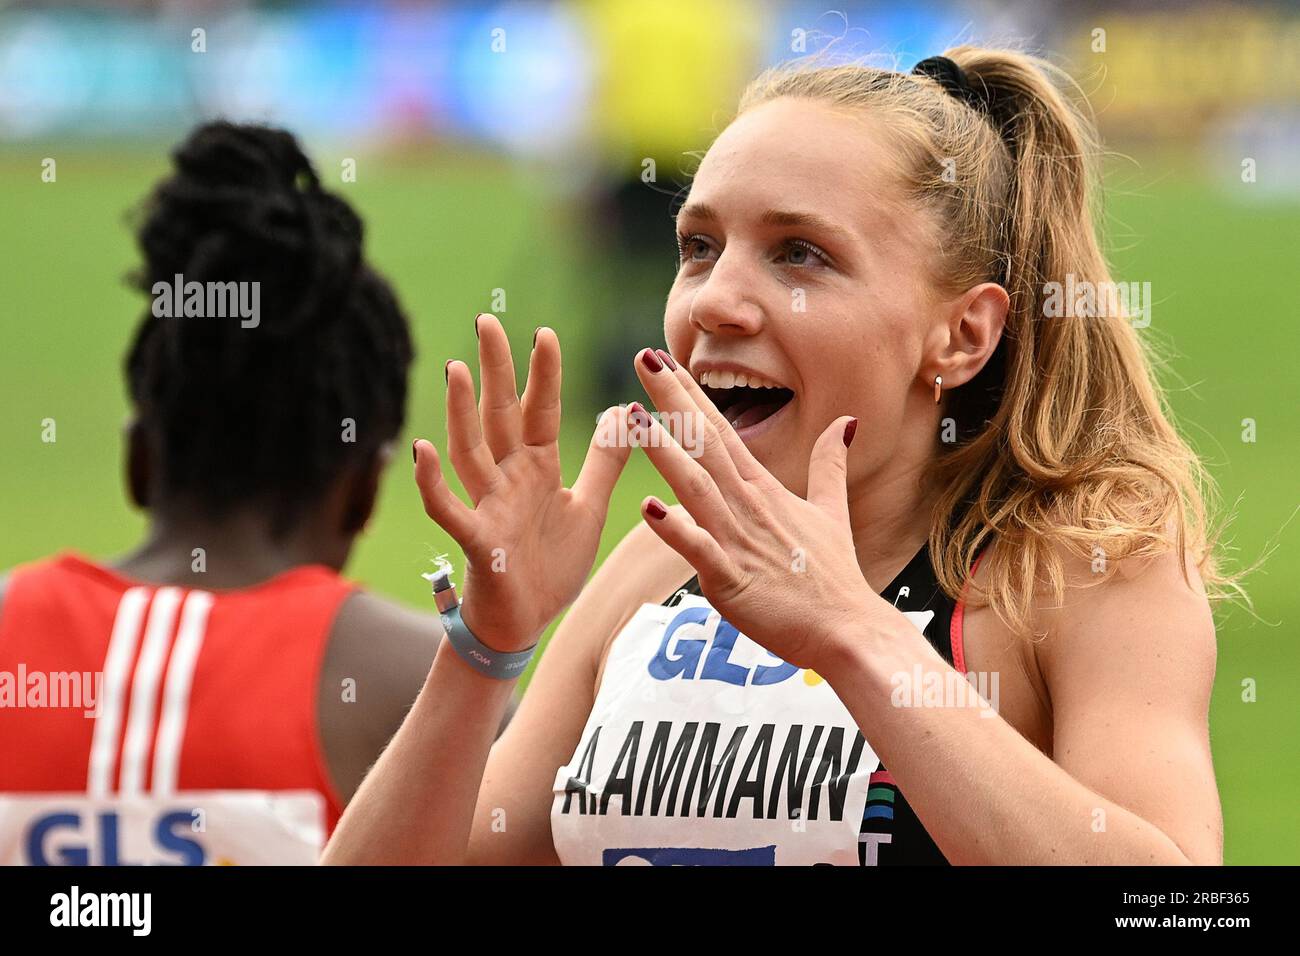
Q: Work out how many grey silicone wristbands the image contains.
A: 1